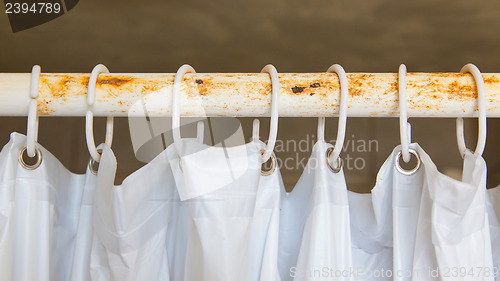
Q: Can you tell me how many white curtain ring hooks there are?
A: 7